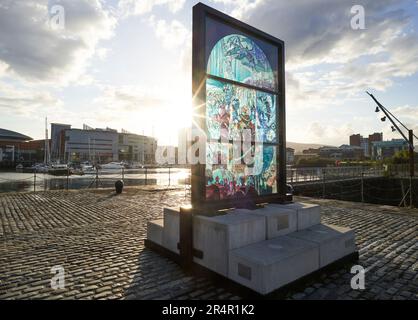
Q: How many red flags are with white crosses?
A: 0